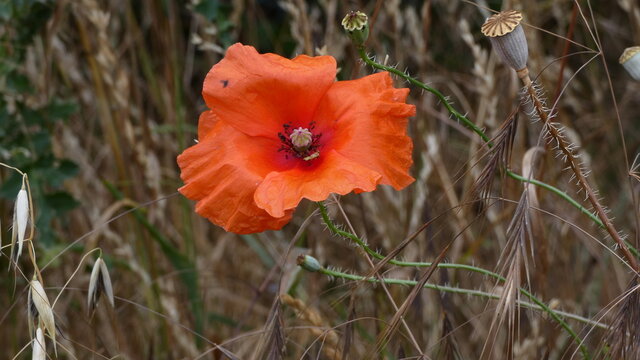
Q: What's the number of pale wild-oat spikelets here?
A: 4